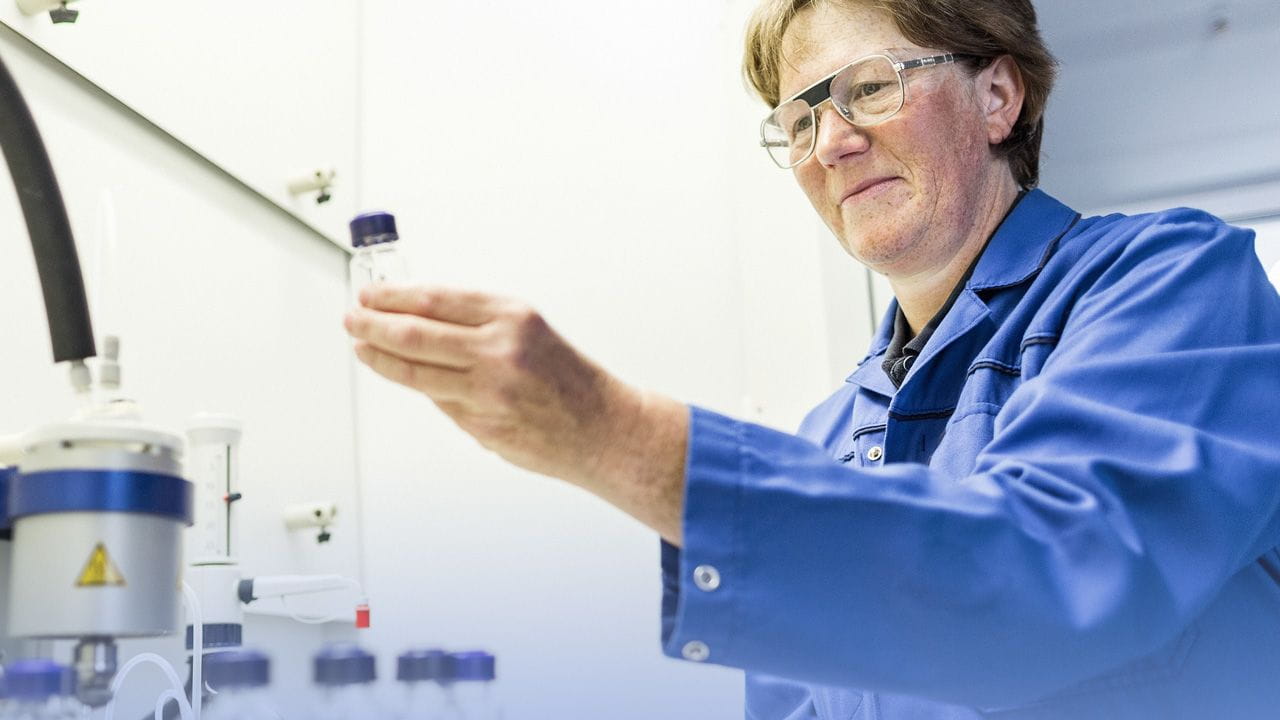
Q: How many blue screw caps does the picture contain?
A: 6